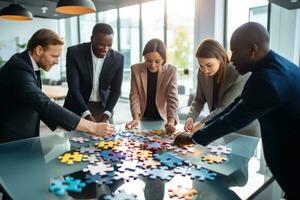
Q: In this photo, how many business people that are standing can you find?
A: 5